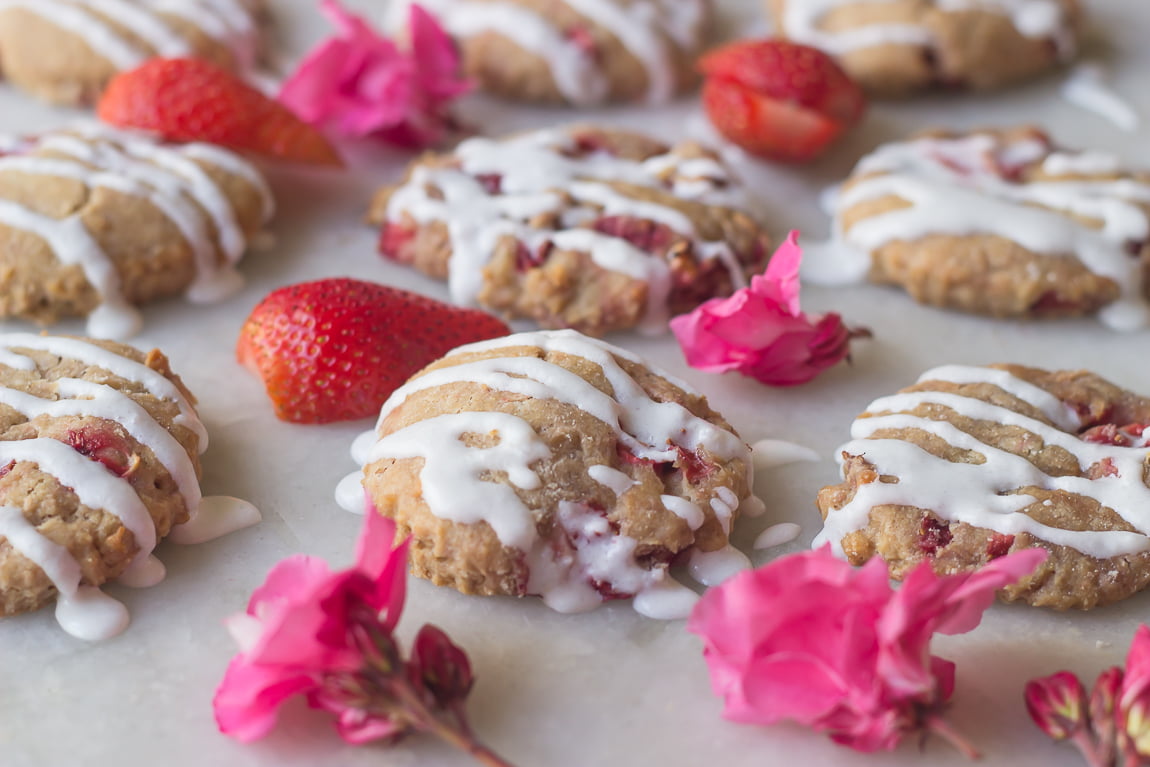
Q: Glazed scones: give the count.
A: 9